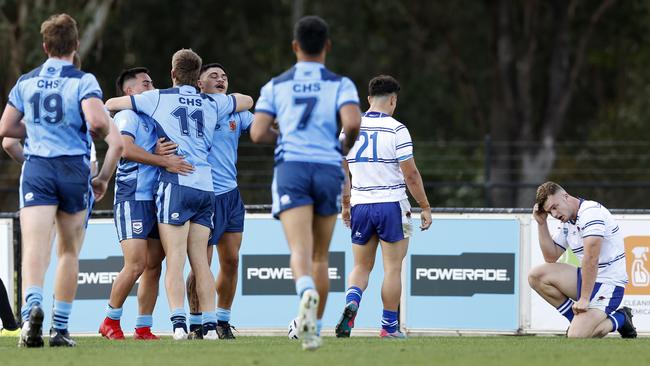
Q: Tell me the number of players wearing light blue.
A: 5